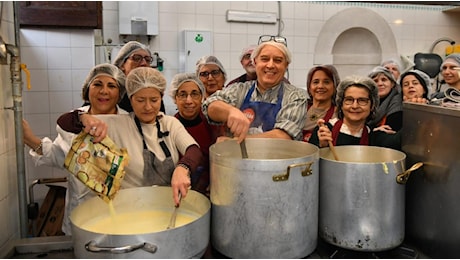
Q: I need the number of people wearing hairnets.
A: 13